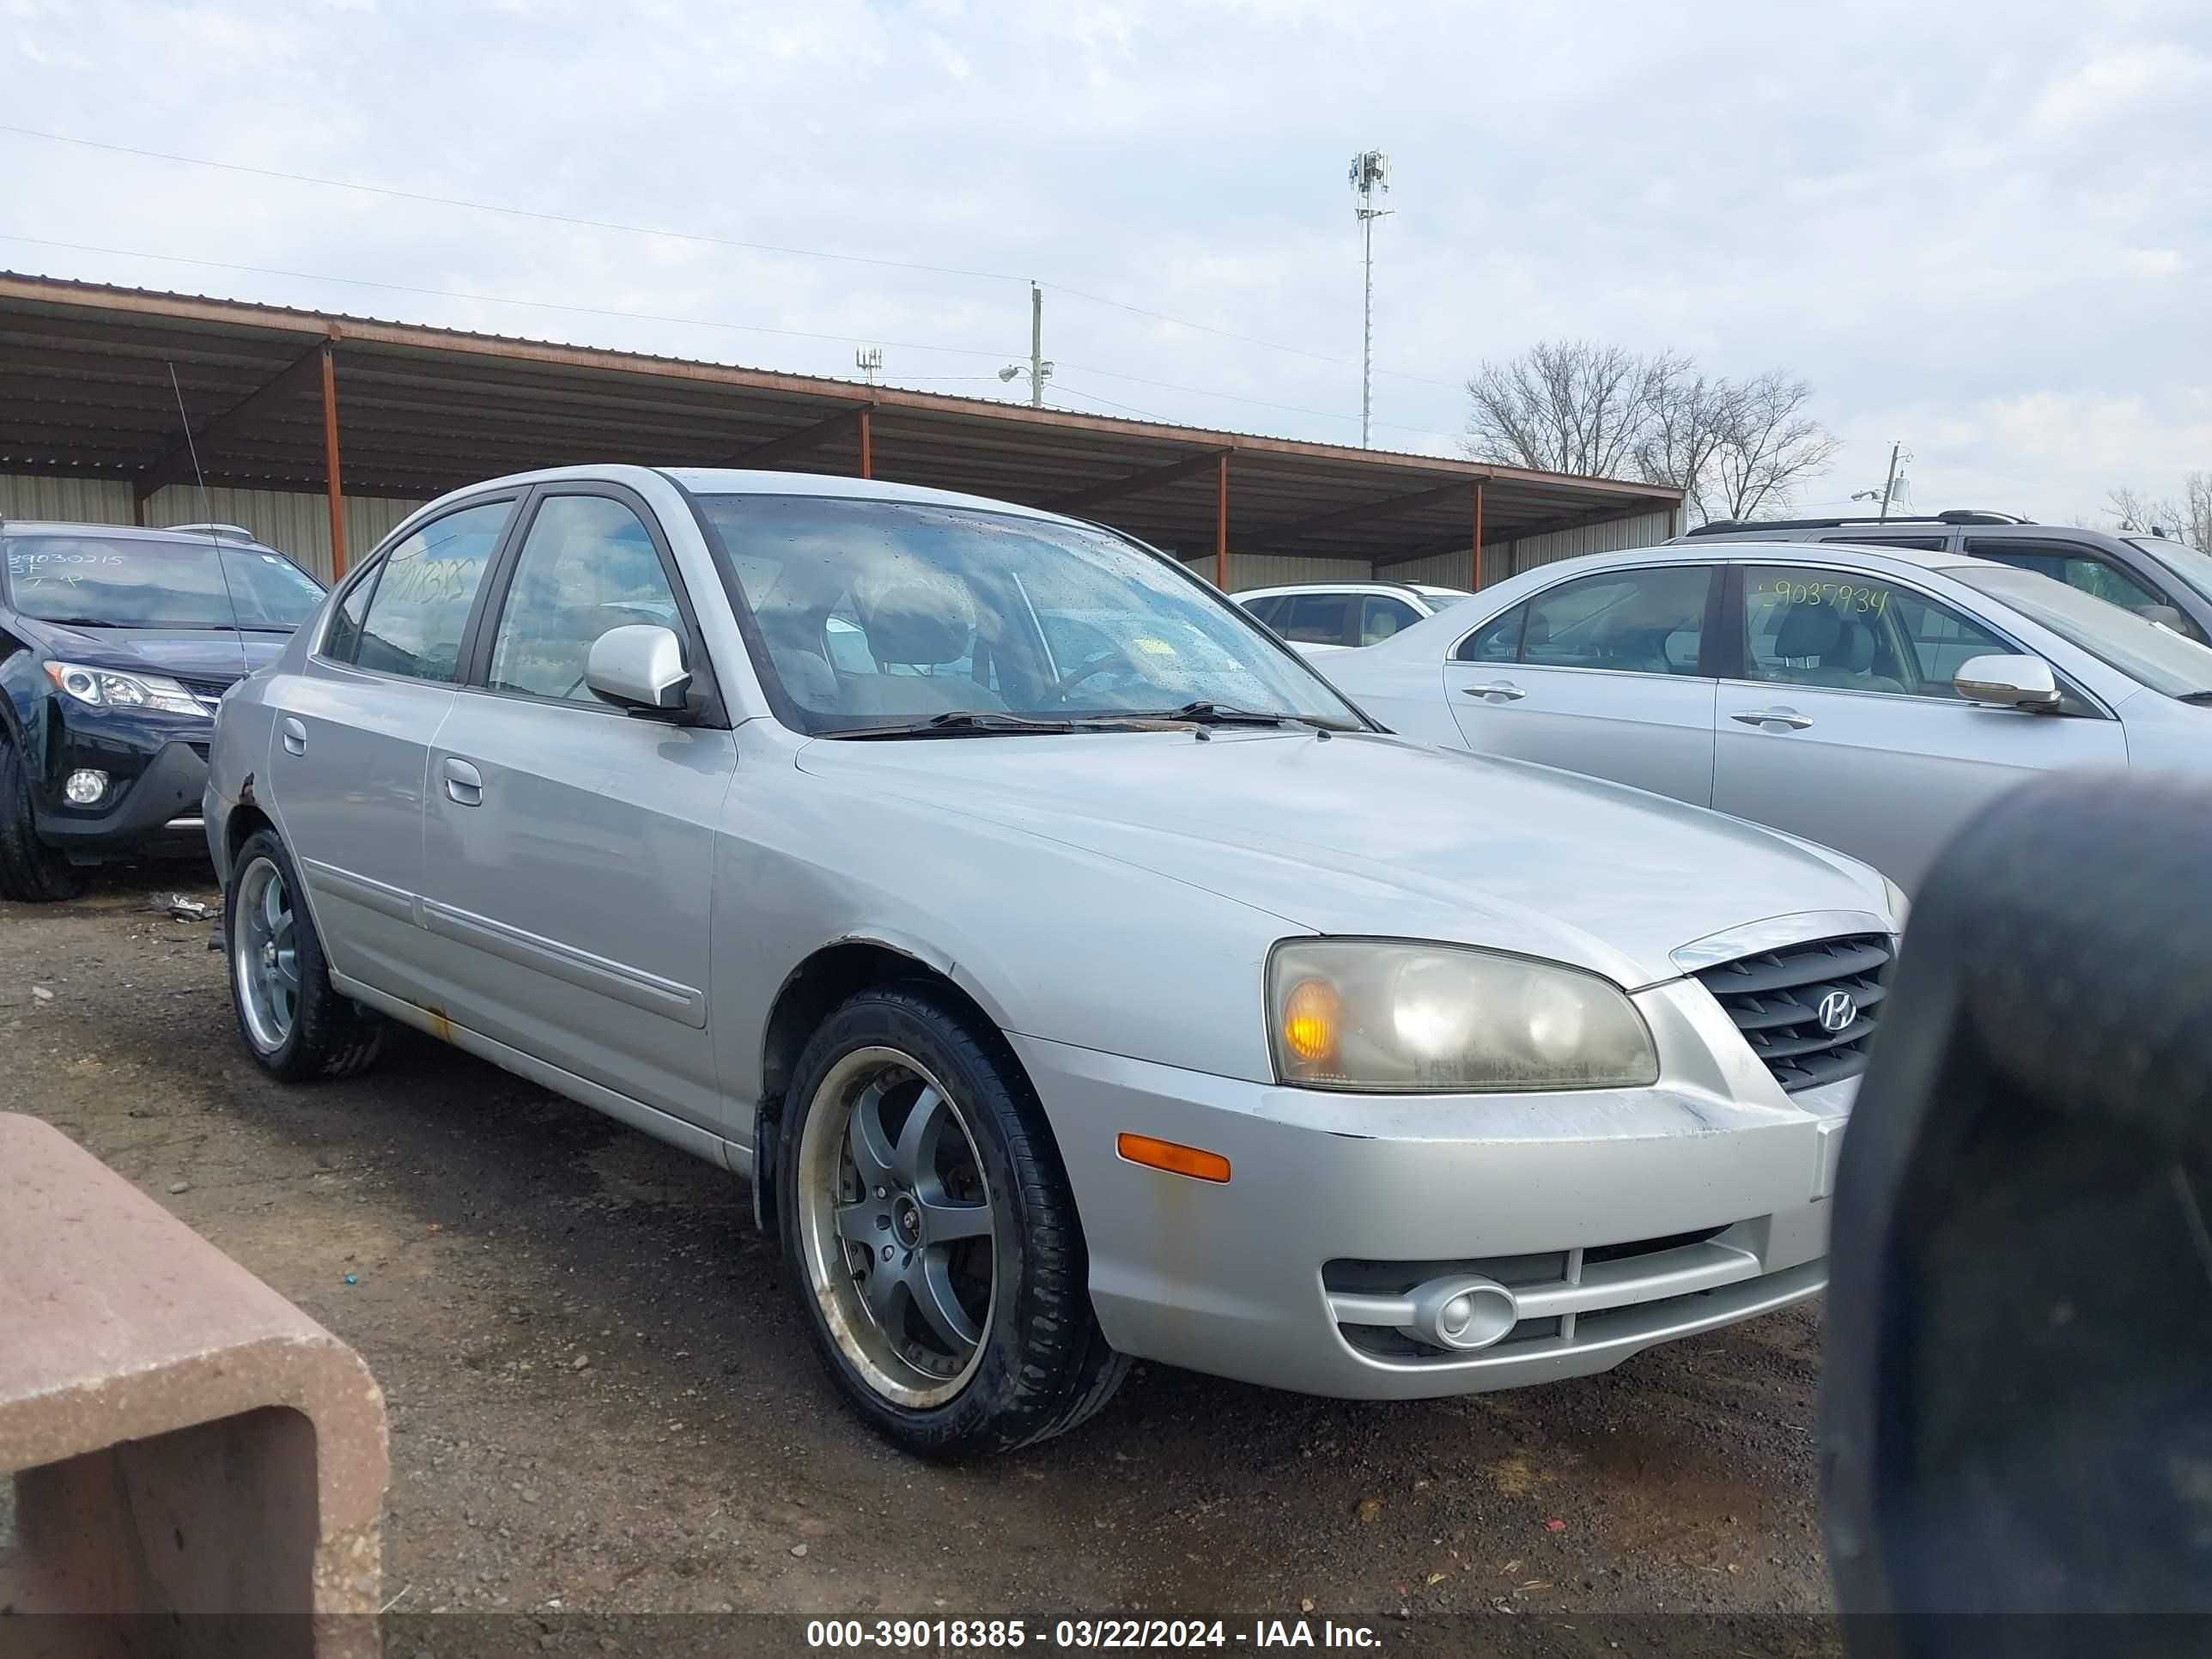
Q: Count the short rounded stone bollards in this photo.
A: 0